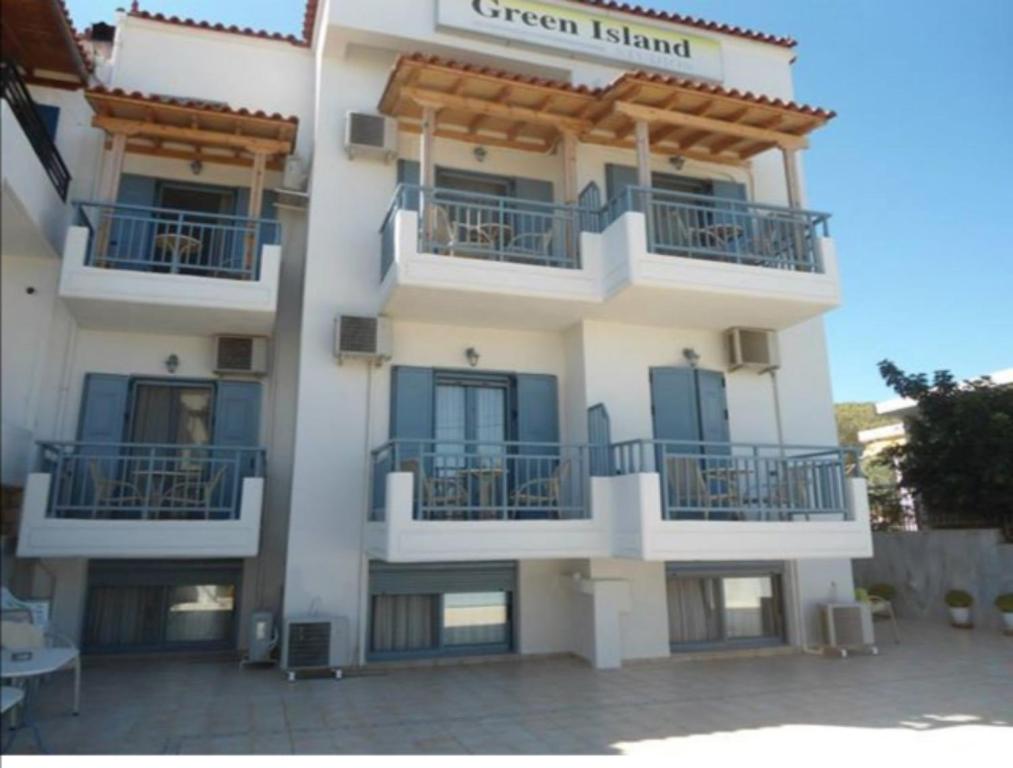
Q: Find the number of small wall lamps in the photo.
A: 6